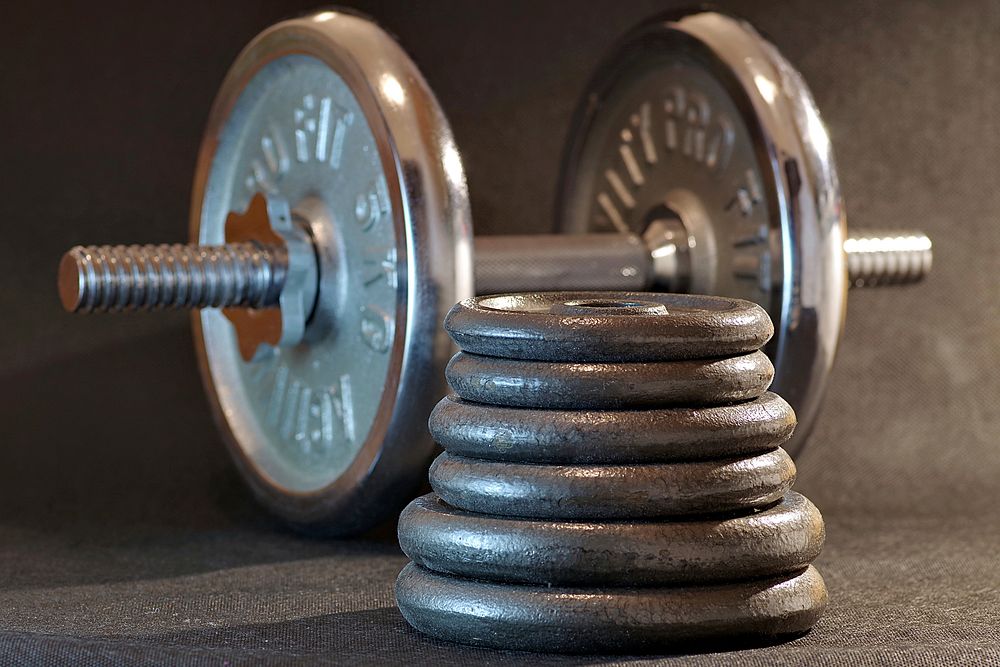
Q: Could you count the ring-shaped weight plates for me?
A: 8